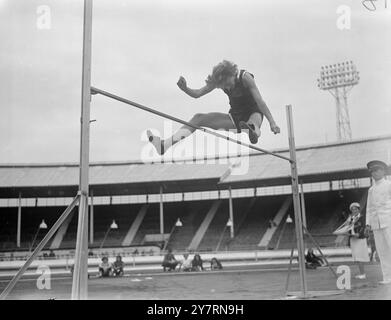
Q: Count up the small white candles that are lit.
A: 0